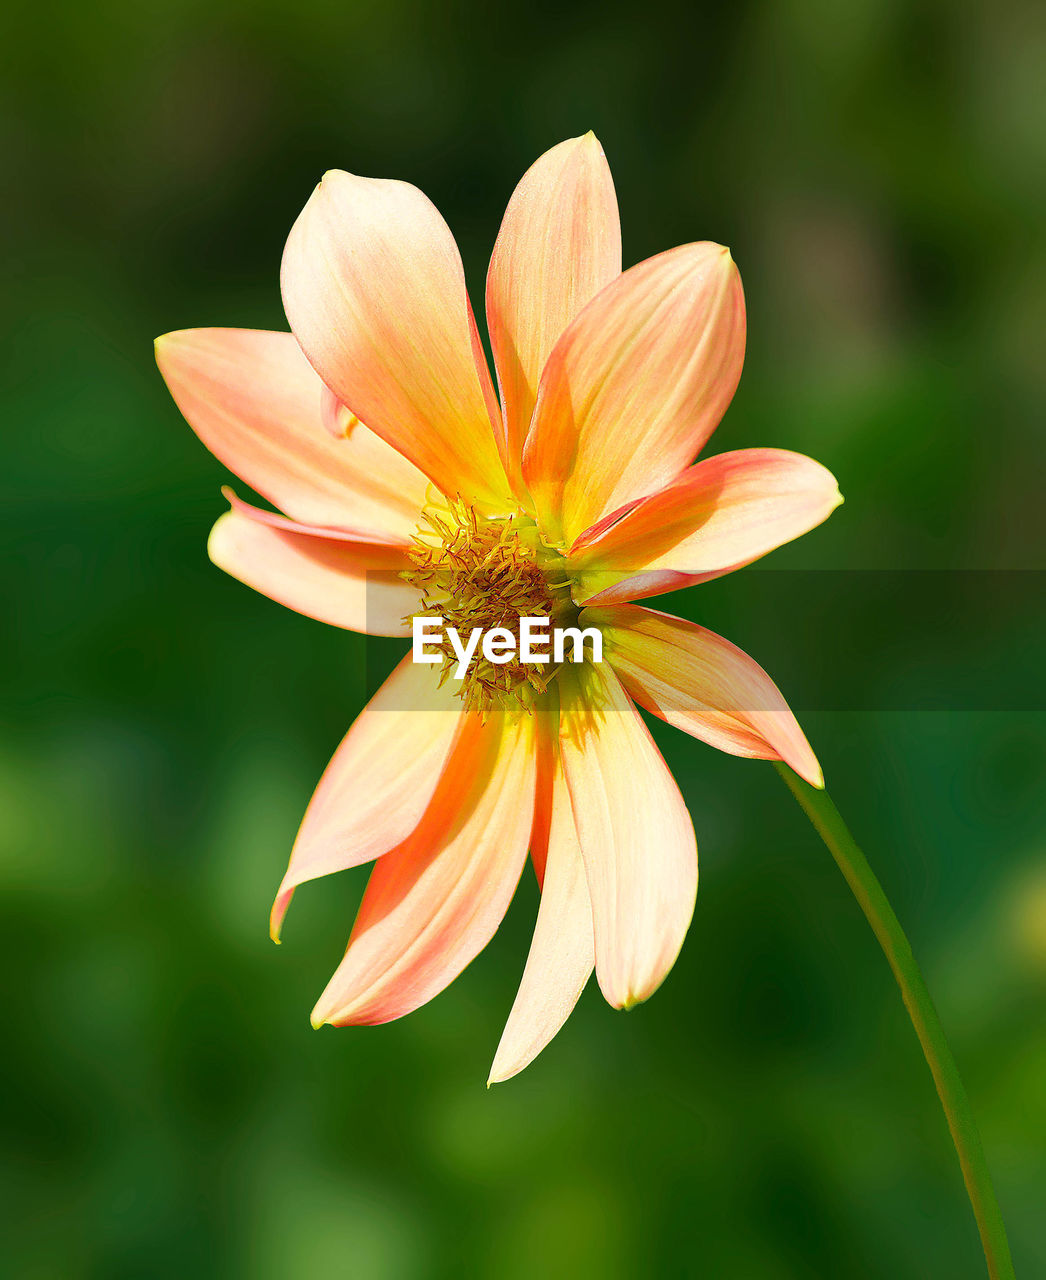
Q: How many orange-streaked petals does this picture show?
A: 11